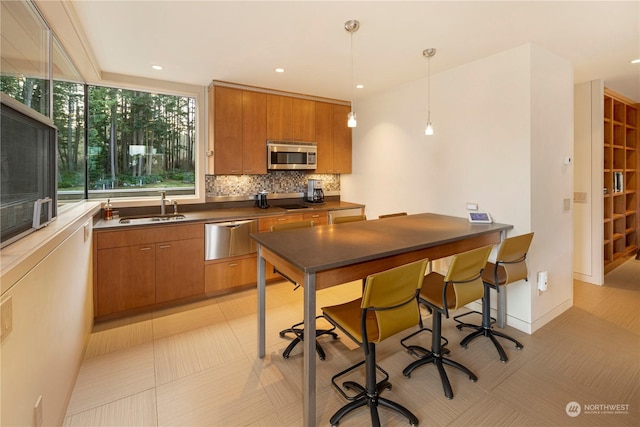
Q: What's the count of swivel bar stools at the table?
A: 6